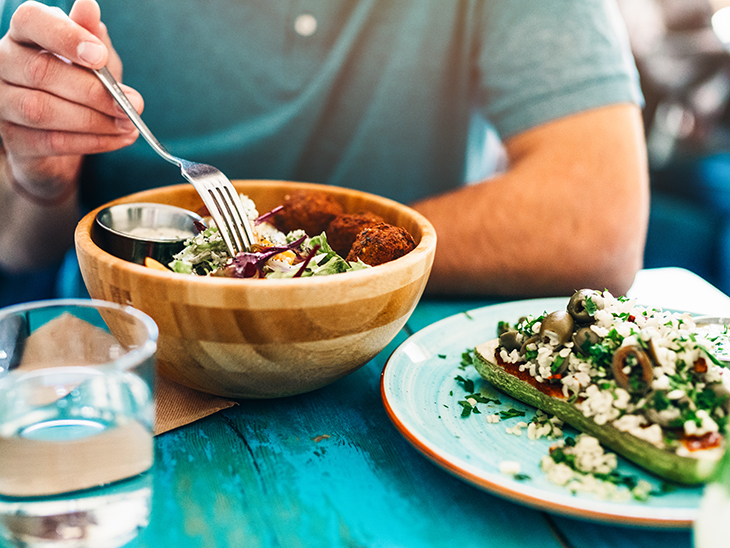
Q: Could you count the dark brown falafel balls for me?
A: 3